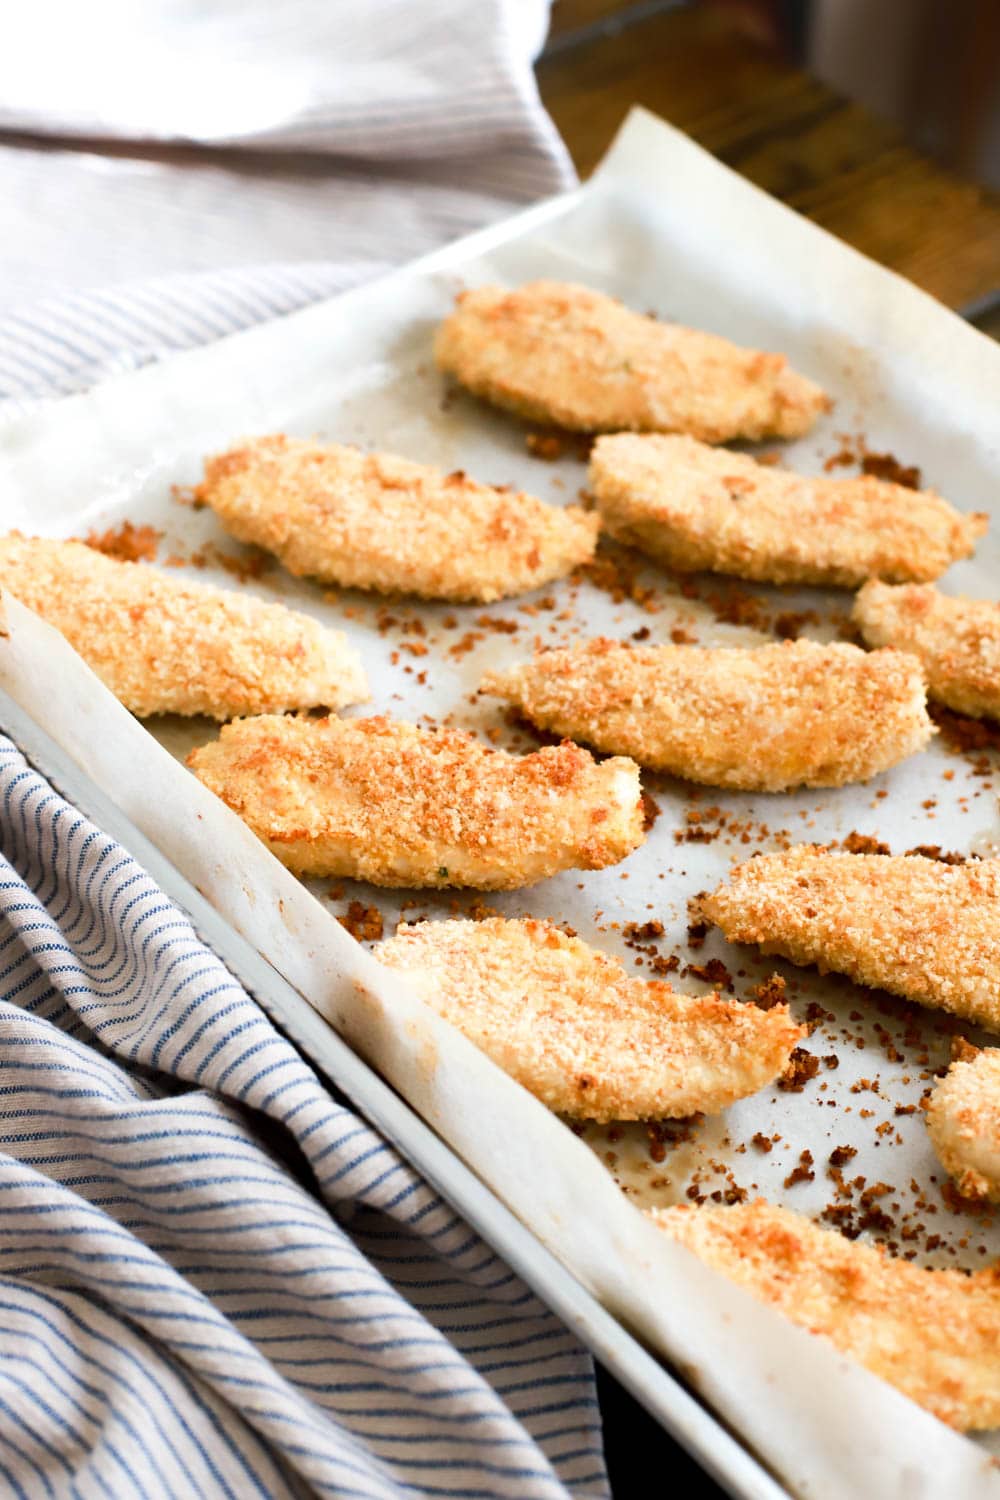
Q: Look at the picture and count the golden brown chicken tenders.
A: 11